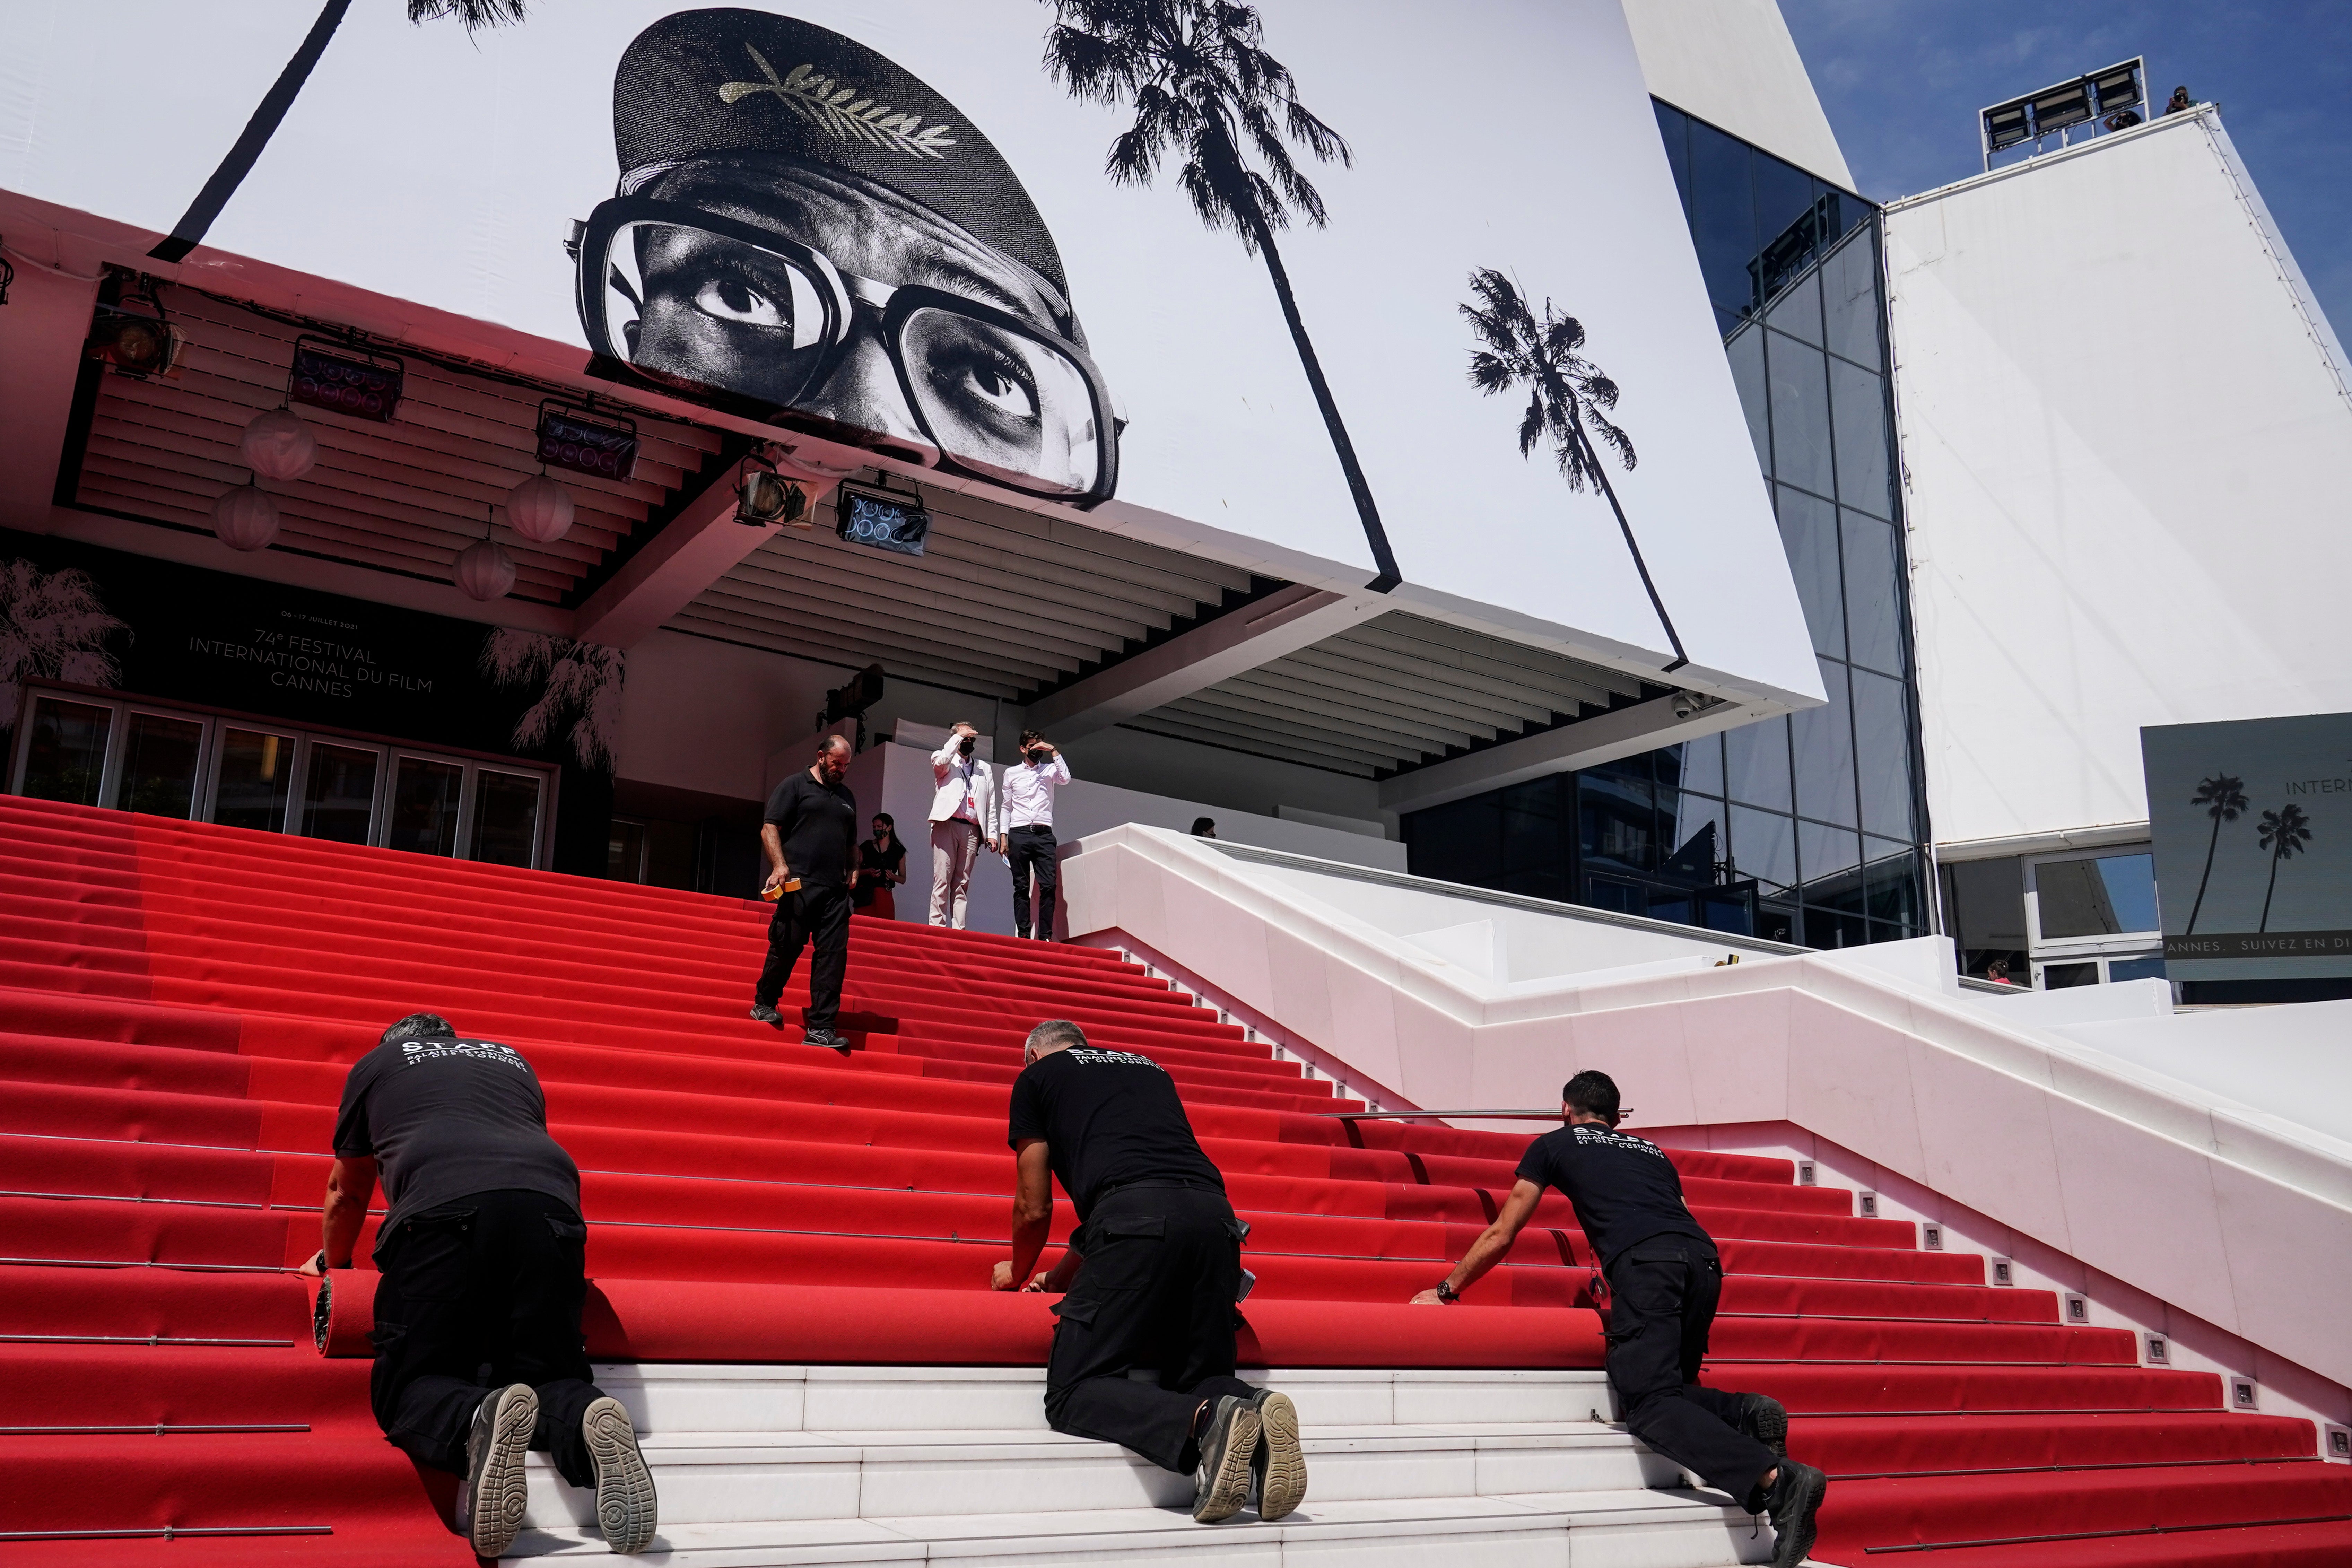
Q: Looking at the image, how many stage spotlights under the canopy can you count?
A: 5